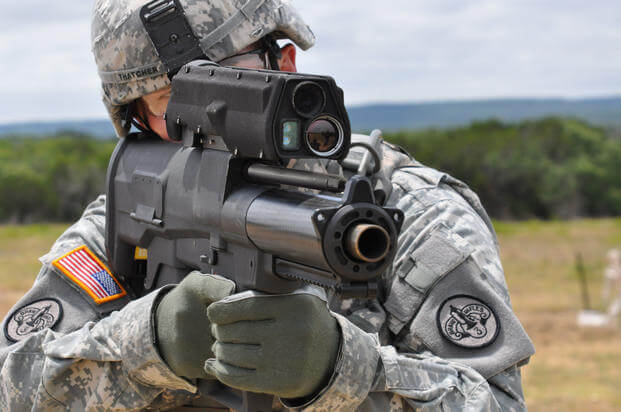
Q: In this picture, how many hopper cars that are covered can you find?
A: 0